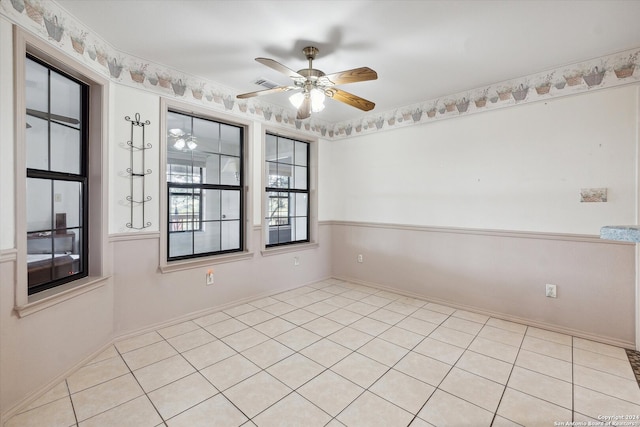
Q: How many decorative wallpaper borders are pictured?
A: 1